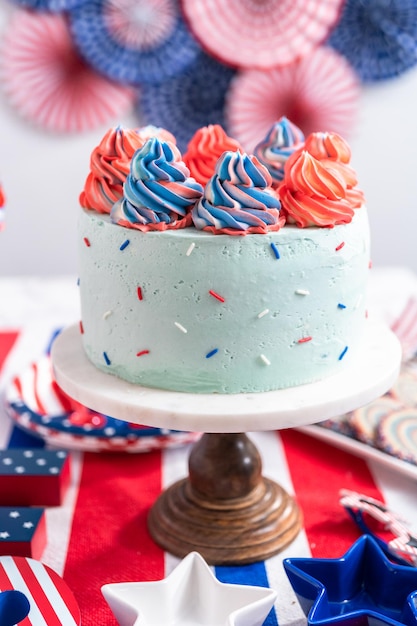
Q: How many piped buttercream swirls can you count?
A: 8